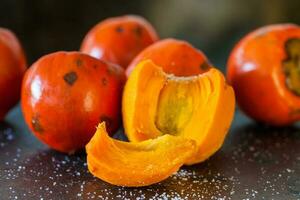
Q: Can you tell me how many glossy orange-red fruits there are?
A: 5